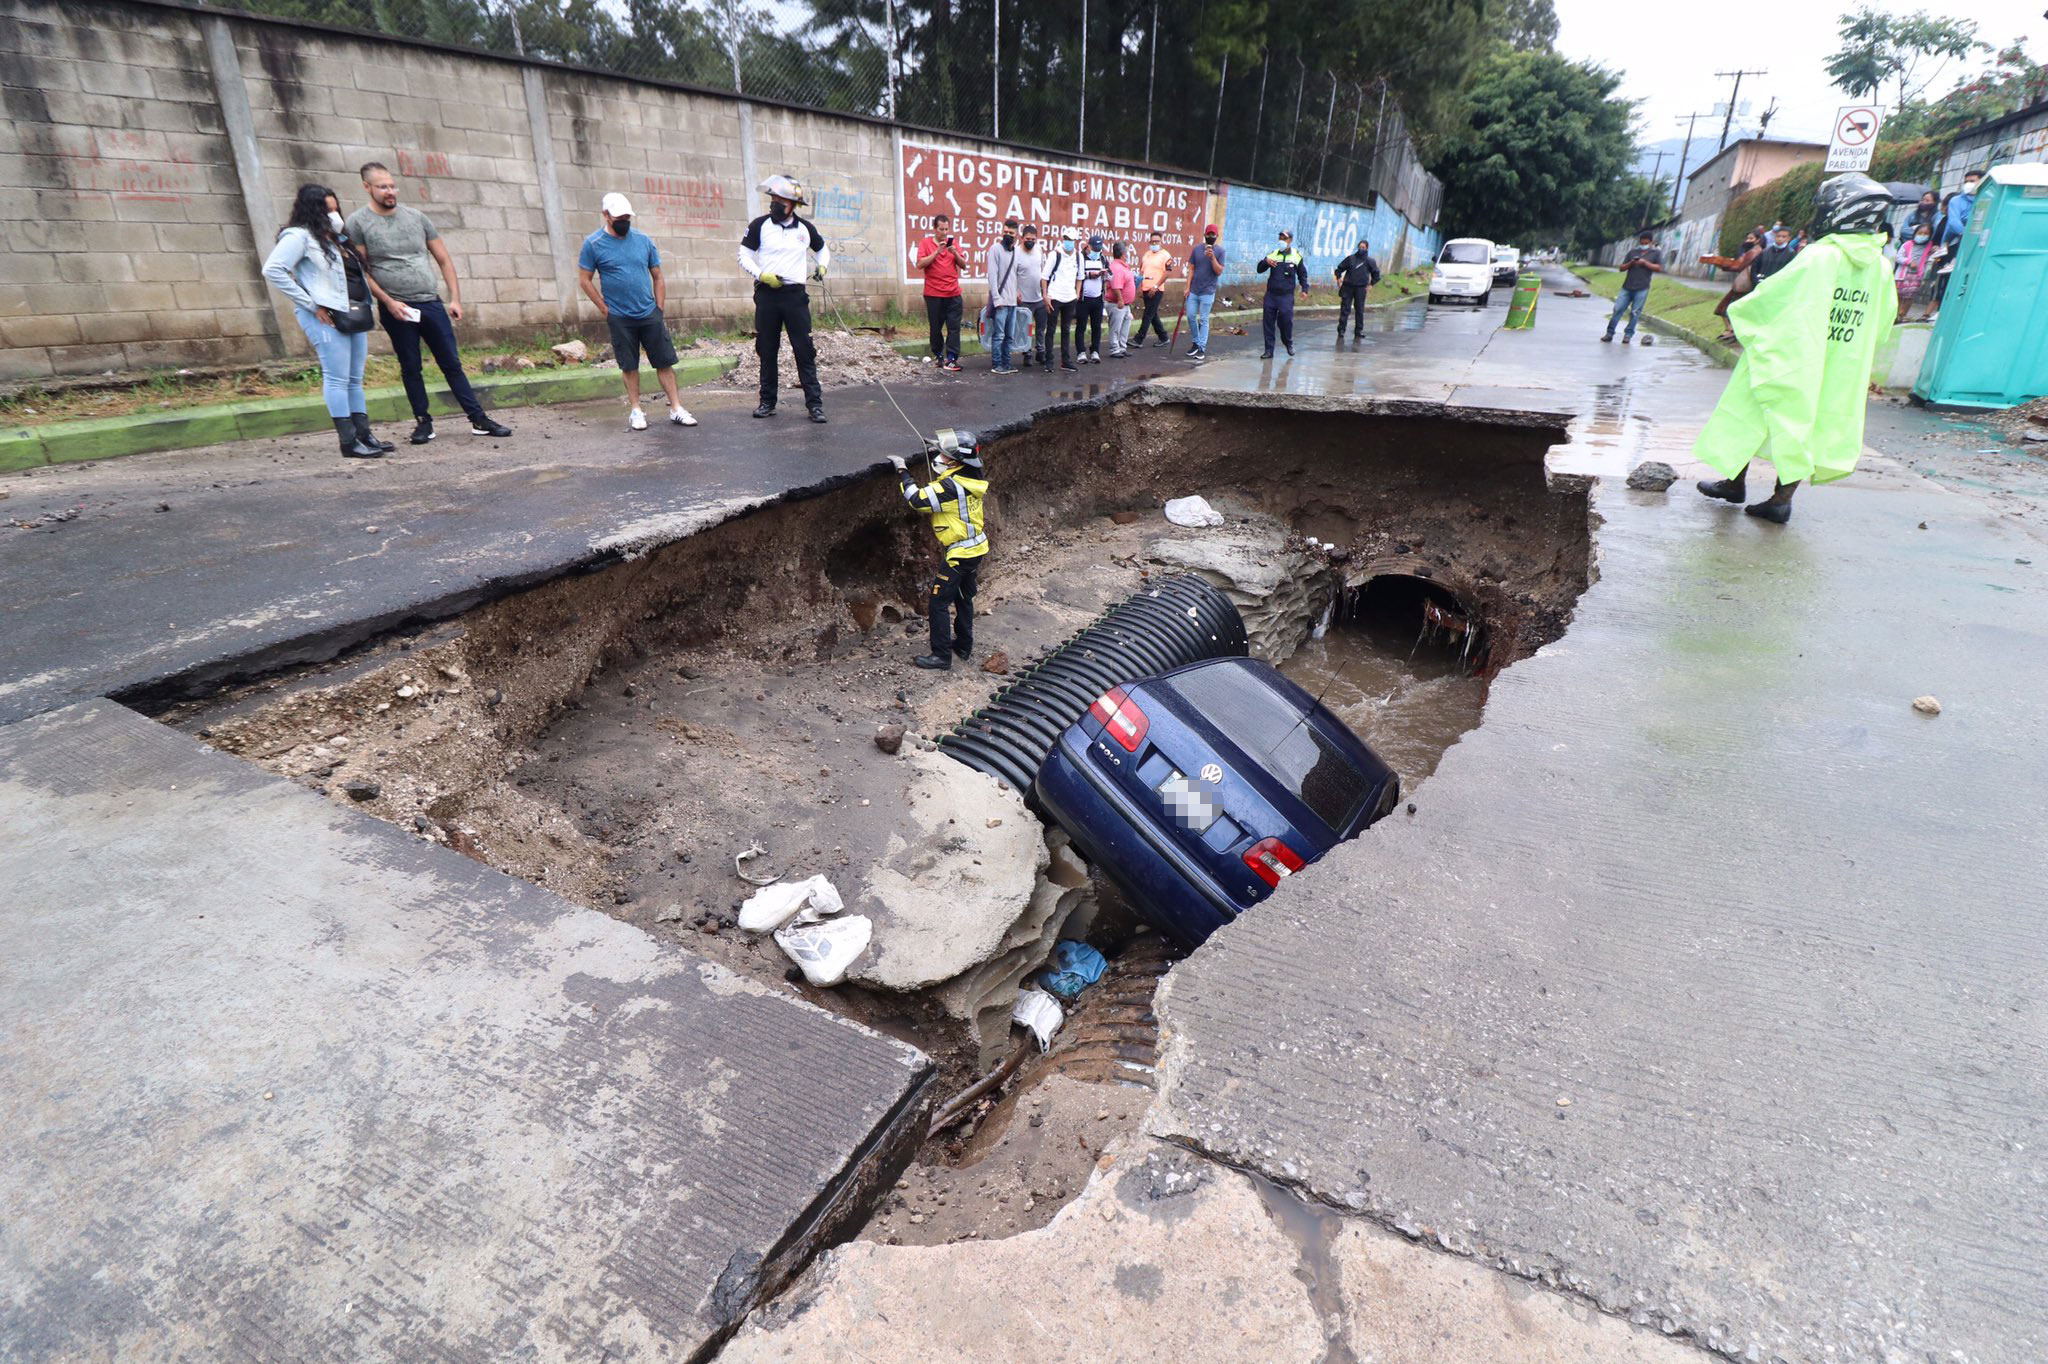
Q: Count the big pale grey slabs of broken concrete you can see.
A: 2